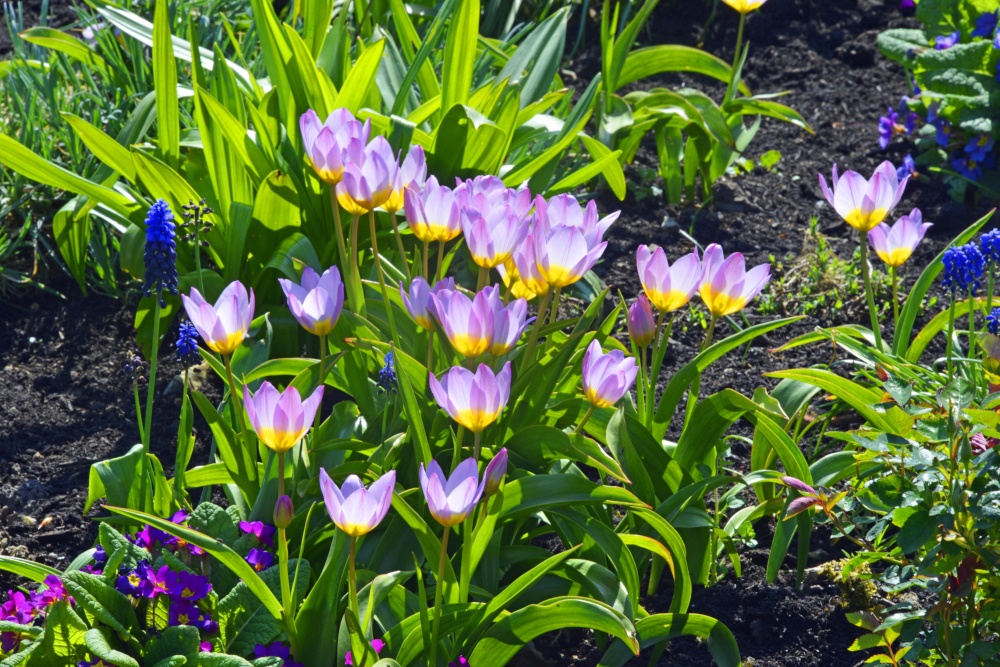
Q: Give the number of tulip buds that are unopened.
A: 3